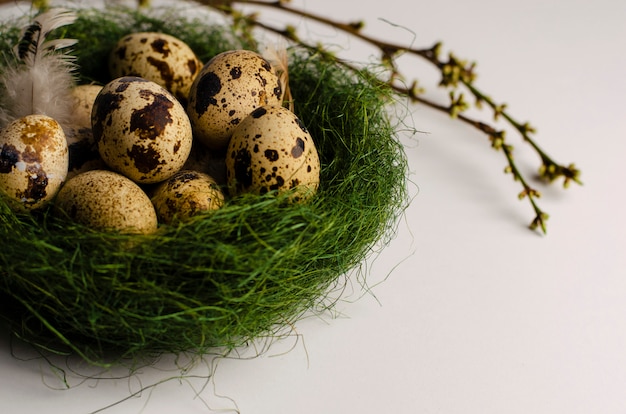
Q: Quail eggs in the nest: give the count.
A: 8